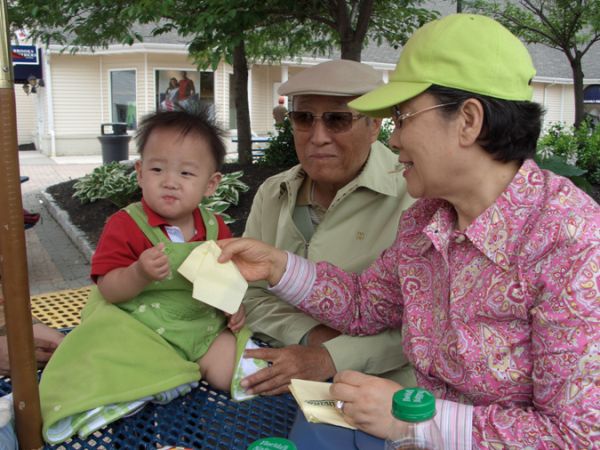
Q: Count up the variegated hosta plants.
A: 2